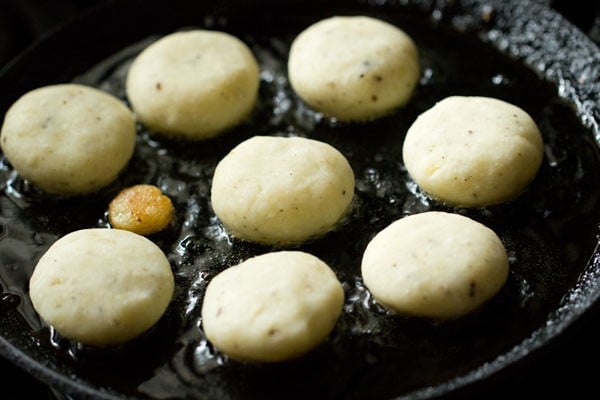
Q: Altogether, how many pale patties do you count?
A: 8